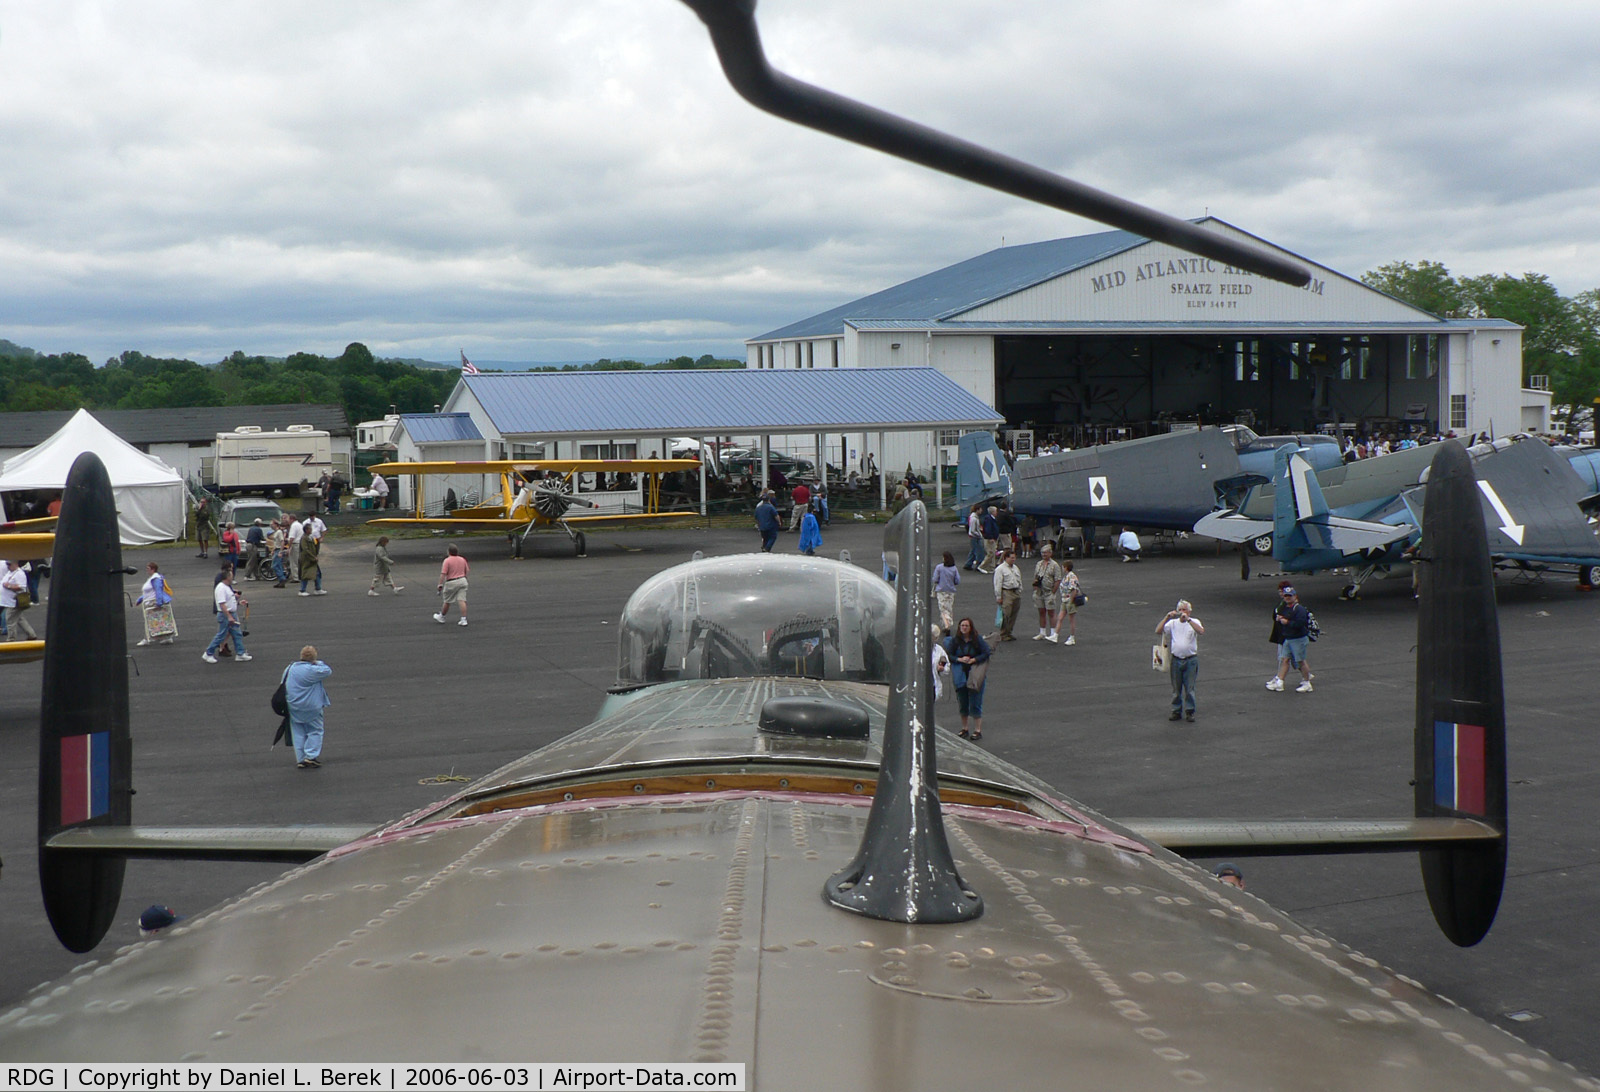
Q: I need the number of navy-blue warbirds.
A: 2